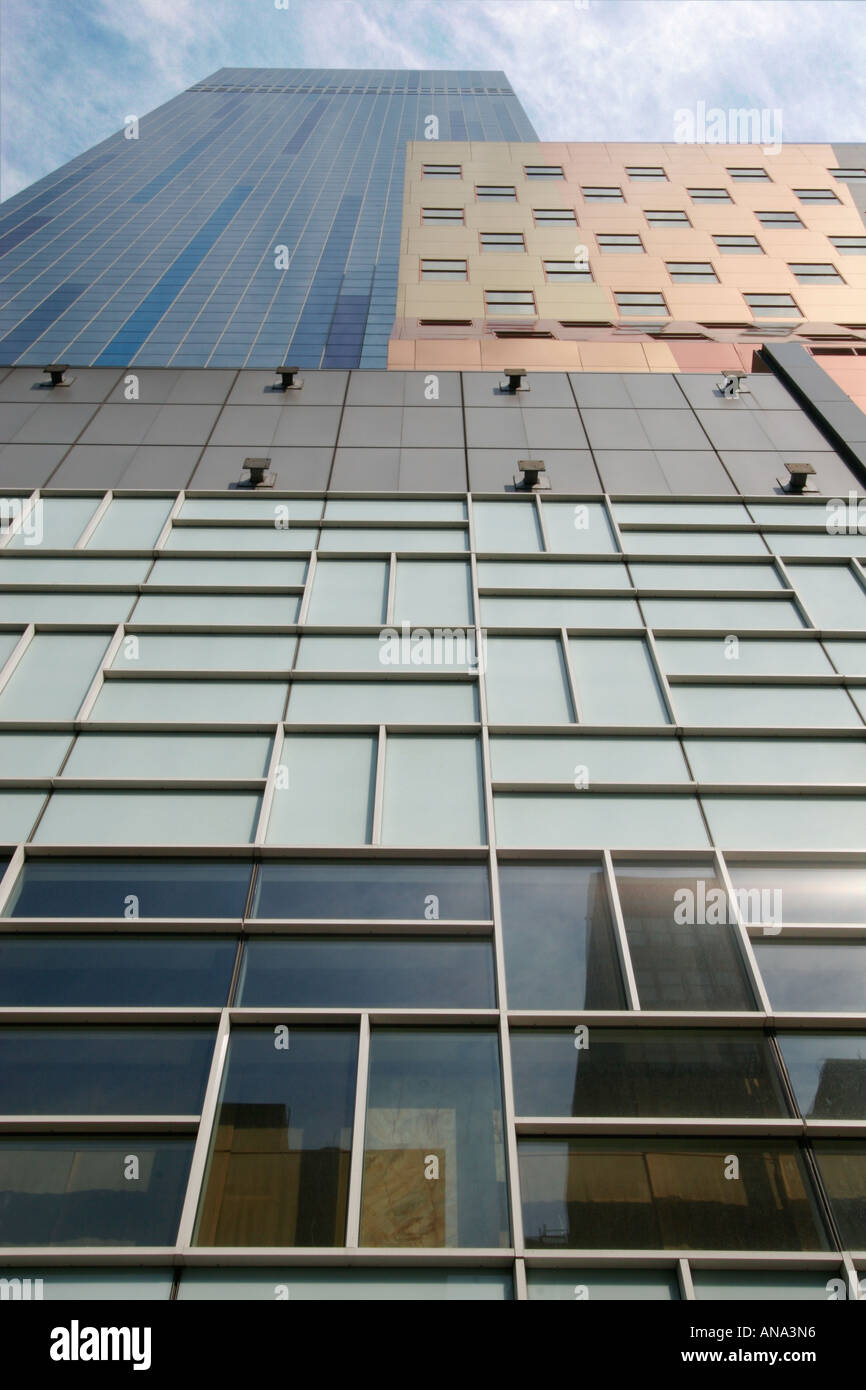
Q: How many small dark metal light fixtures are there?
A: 7